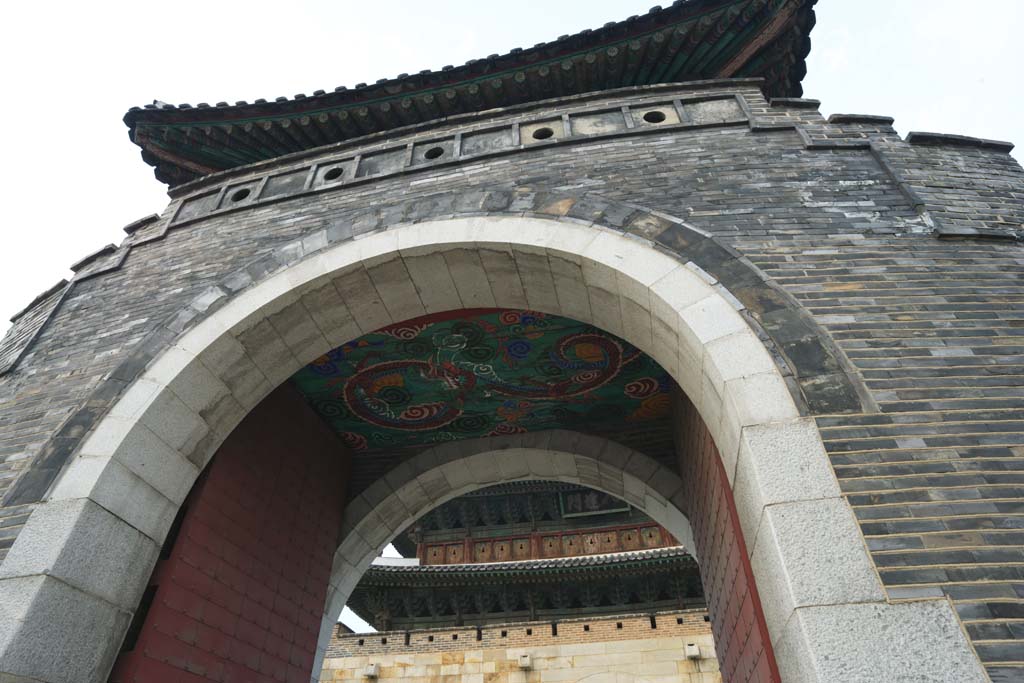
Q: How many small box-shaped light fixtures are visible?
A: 3